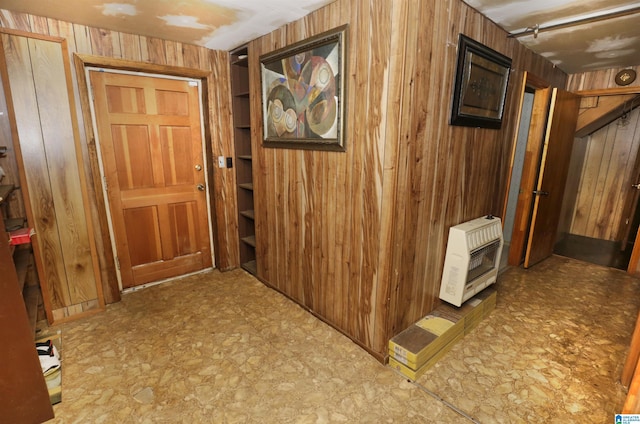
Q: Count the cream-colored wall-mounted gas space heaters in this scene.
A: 1